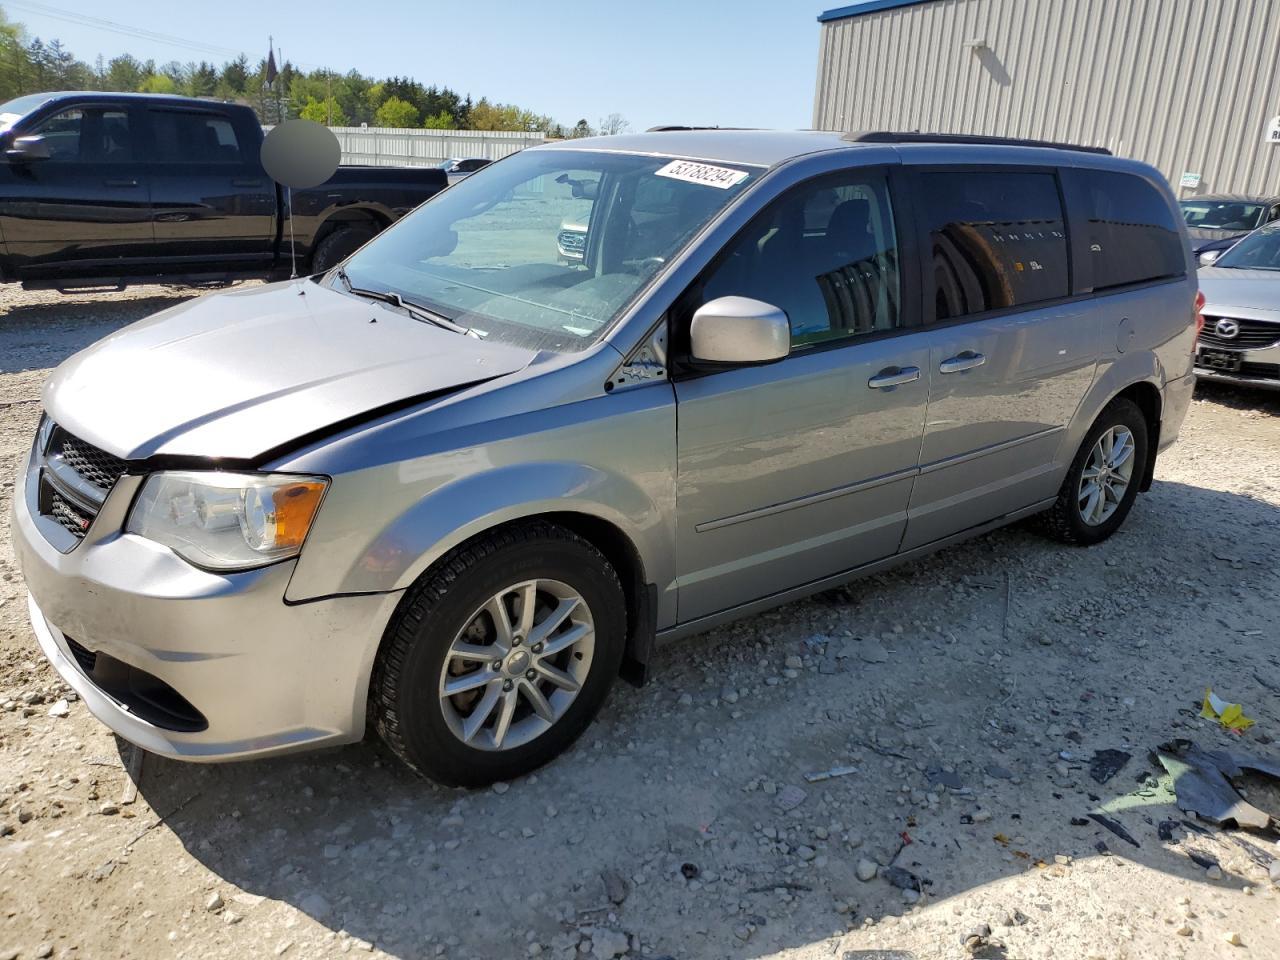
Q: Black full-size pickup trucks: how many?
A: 1